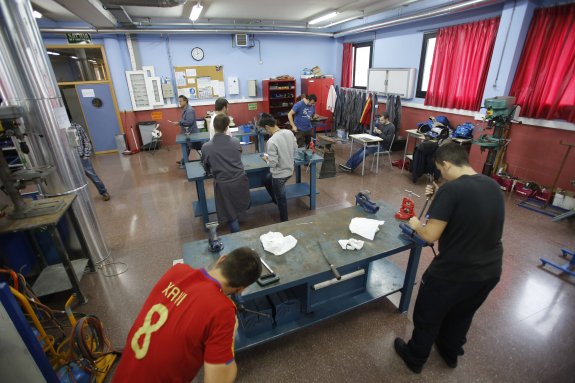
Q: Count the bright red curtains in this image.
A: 3